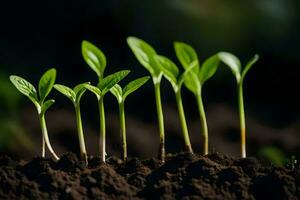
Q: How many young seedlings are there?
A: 8